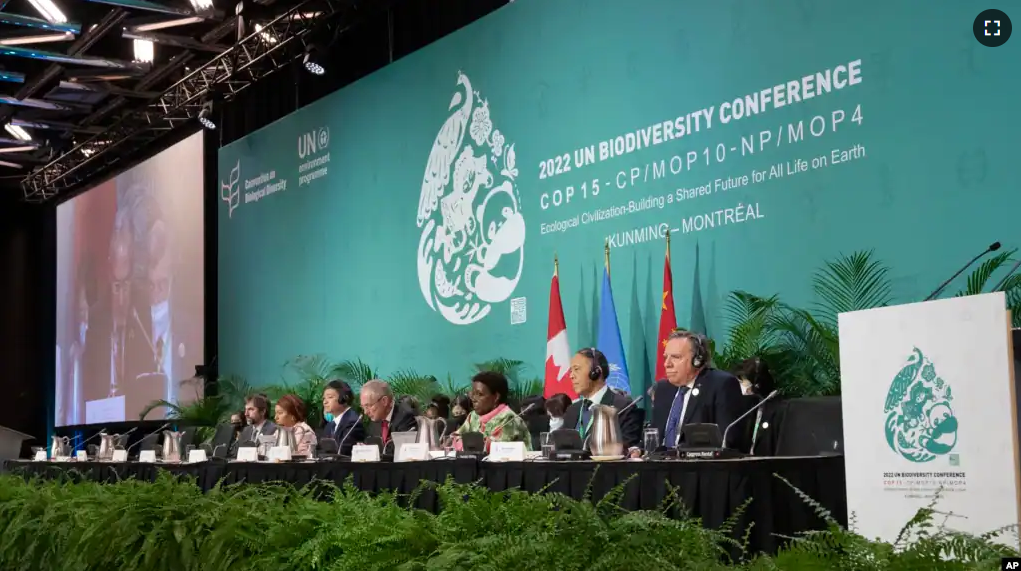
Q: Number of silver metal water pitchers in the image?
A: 6